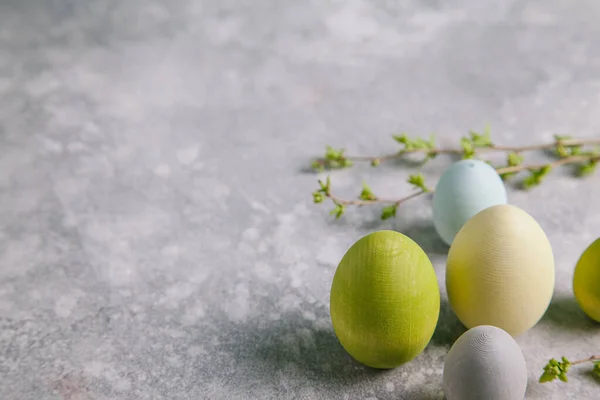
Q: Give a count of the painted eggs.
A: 5